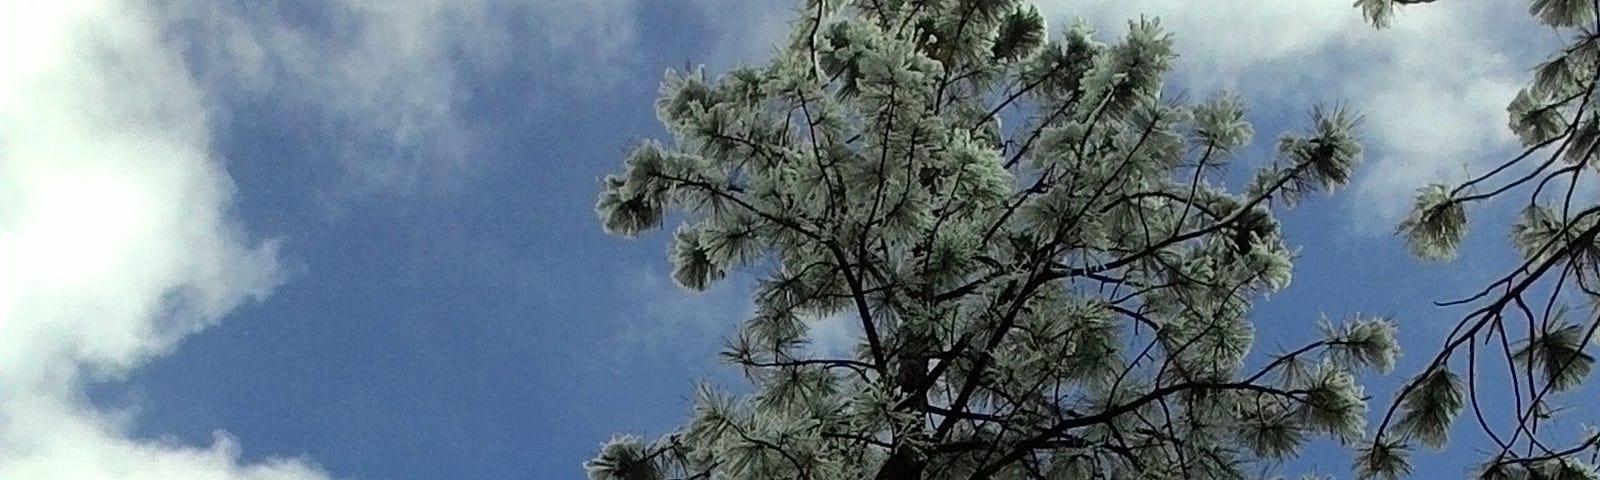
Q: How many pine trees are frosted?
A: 2